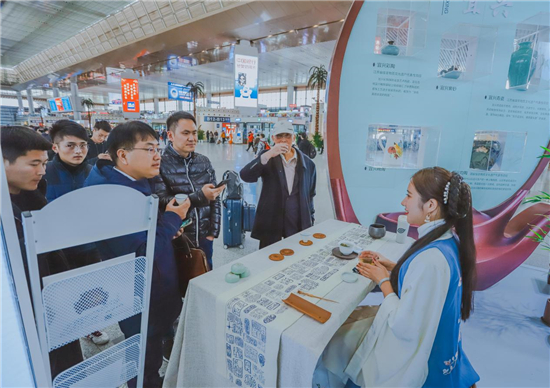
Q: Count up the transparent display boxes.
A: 5